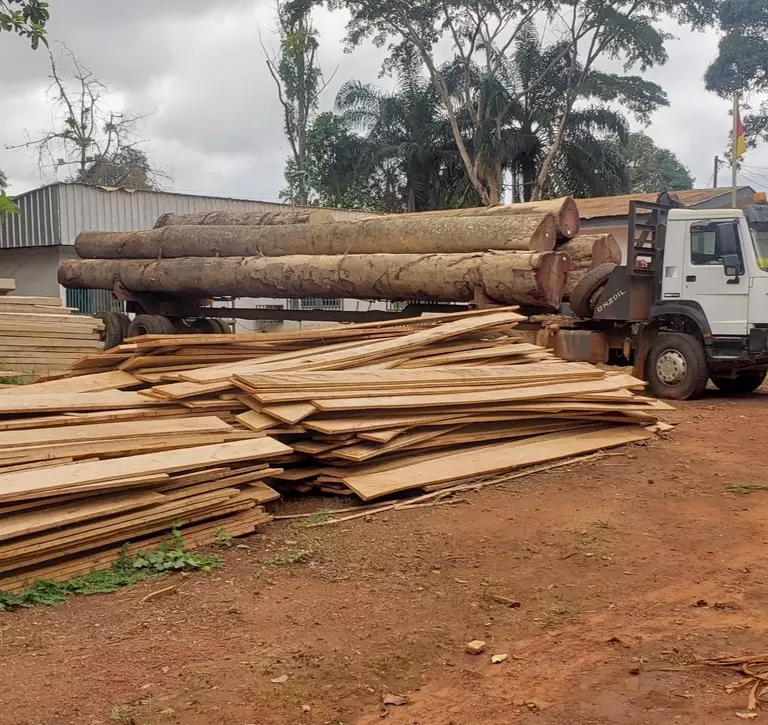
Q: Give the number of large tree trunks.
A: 5